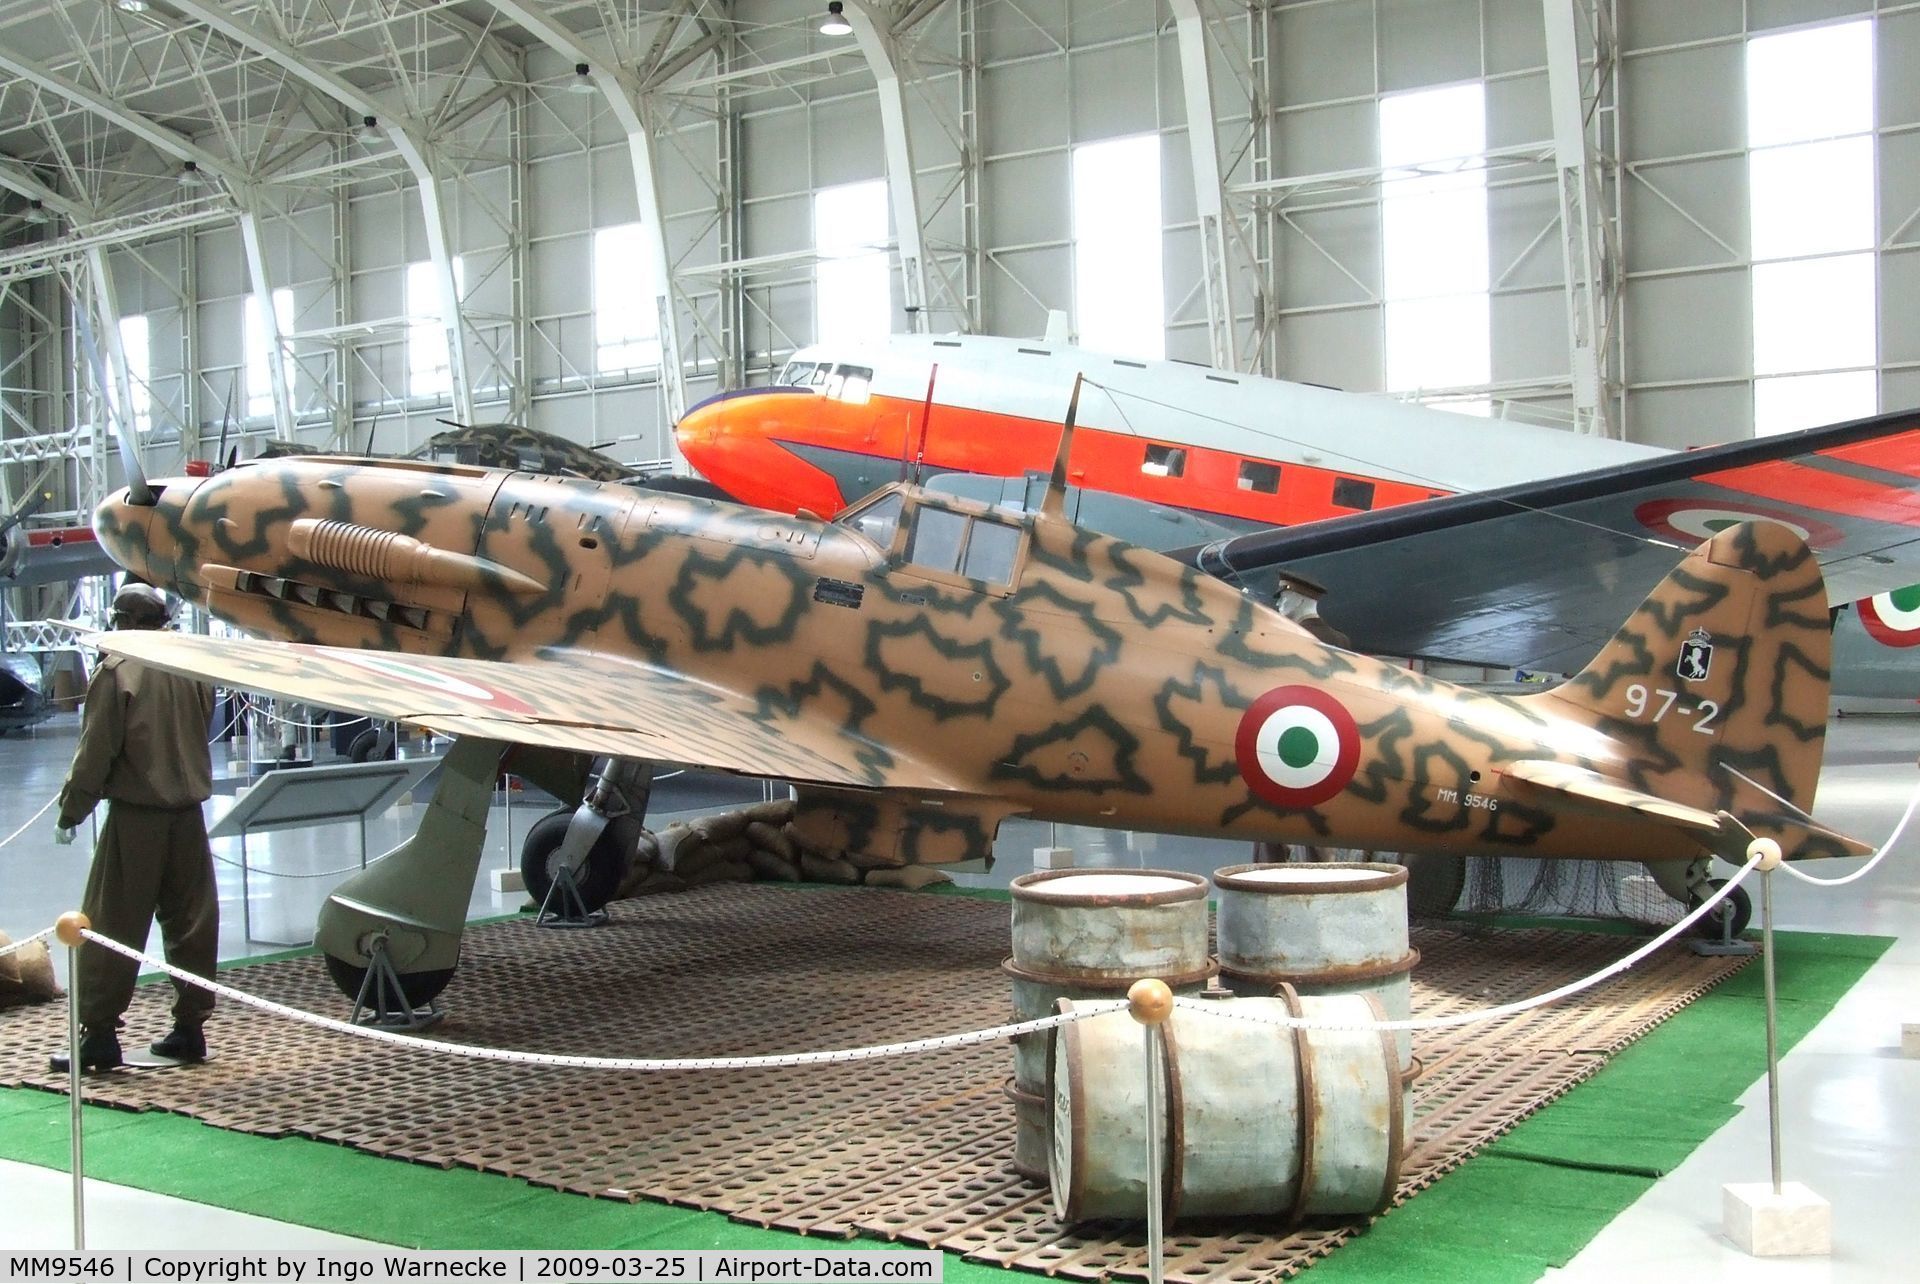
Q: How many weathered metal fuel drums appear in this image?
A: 3